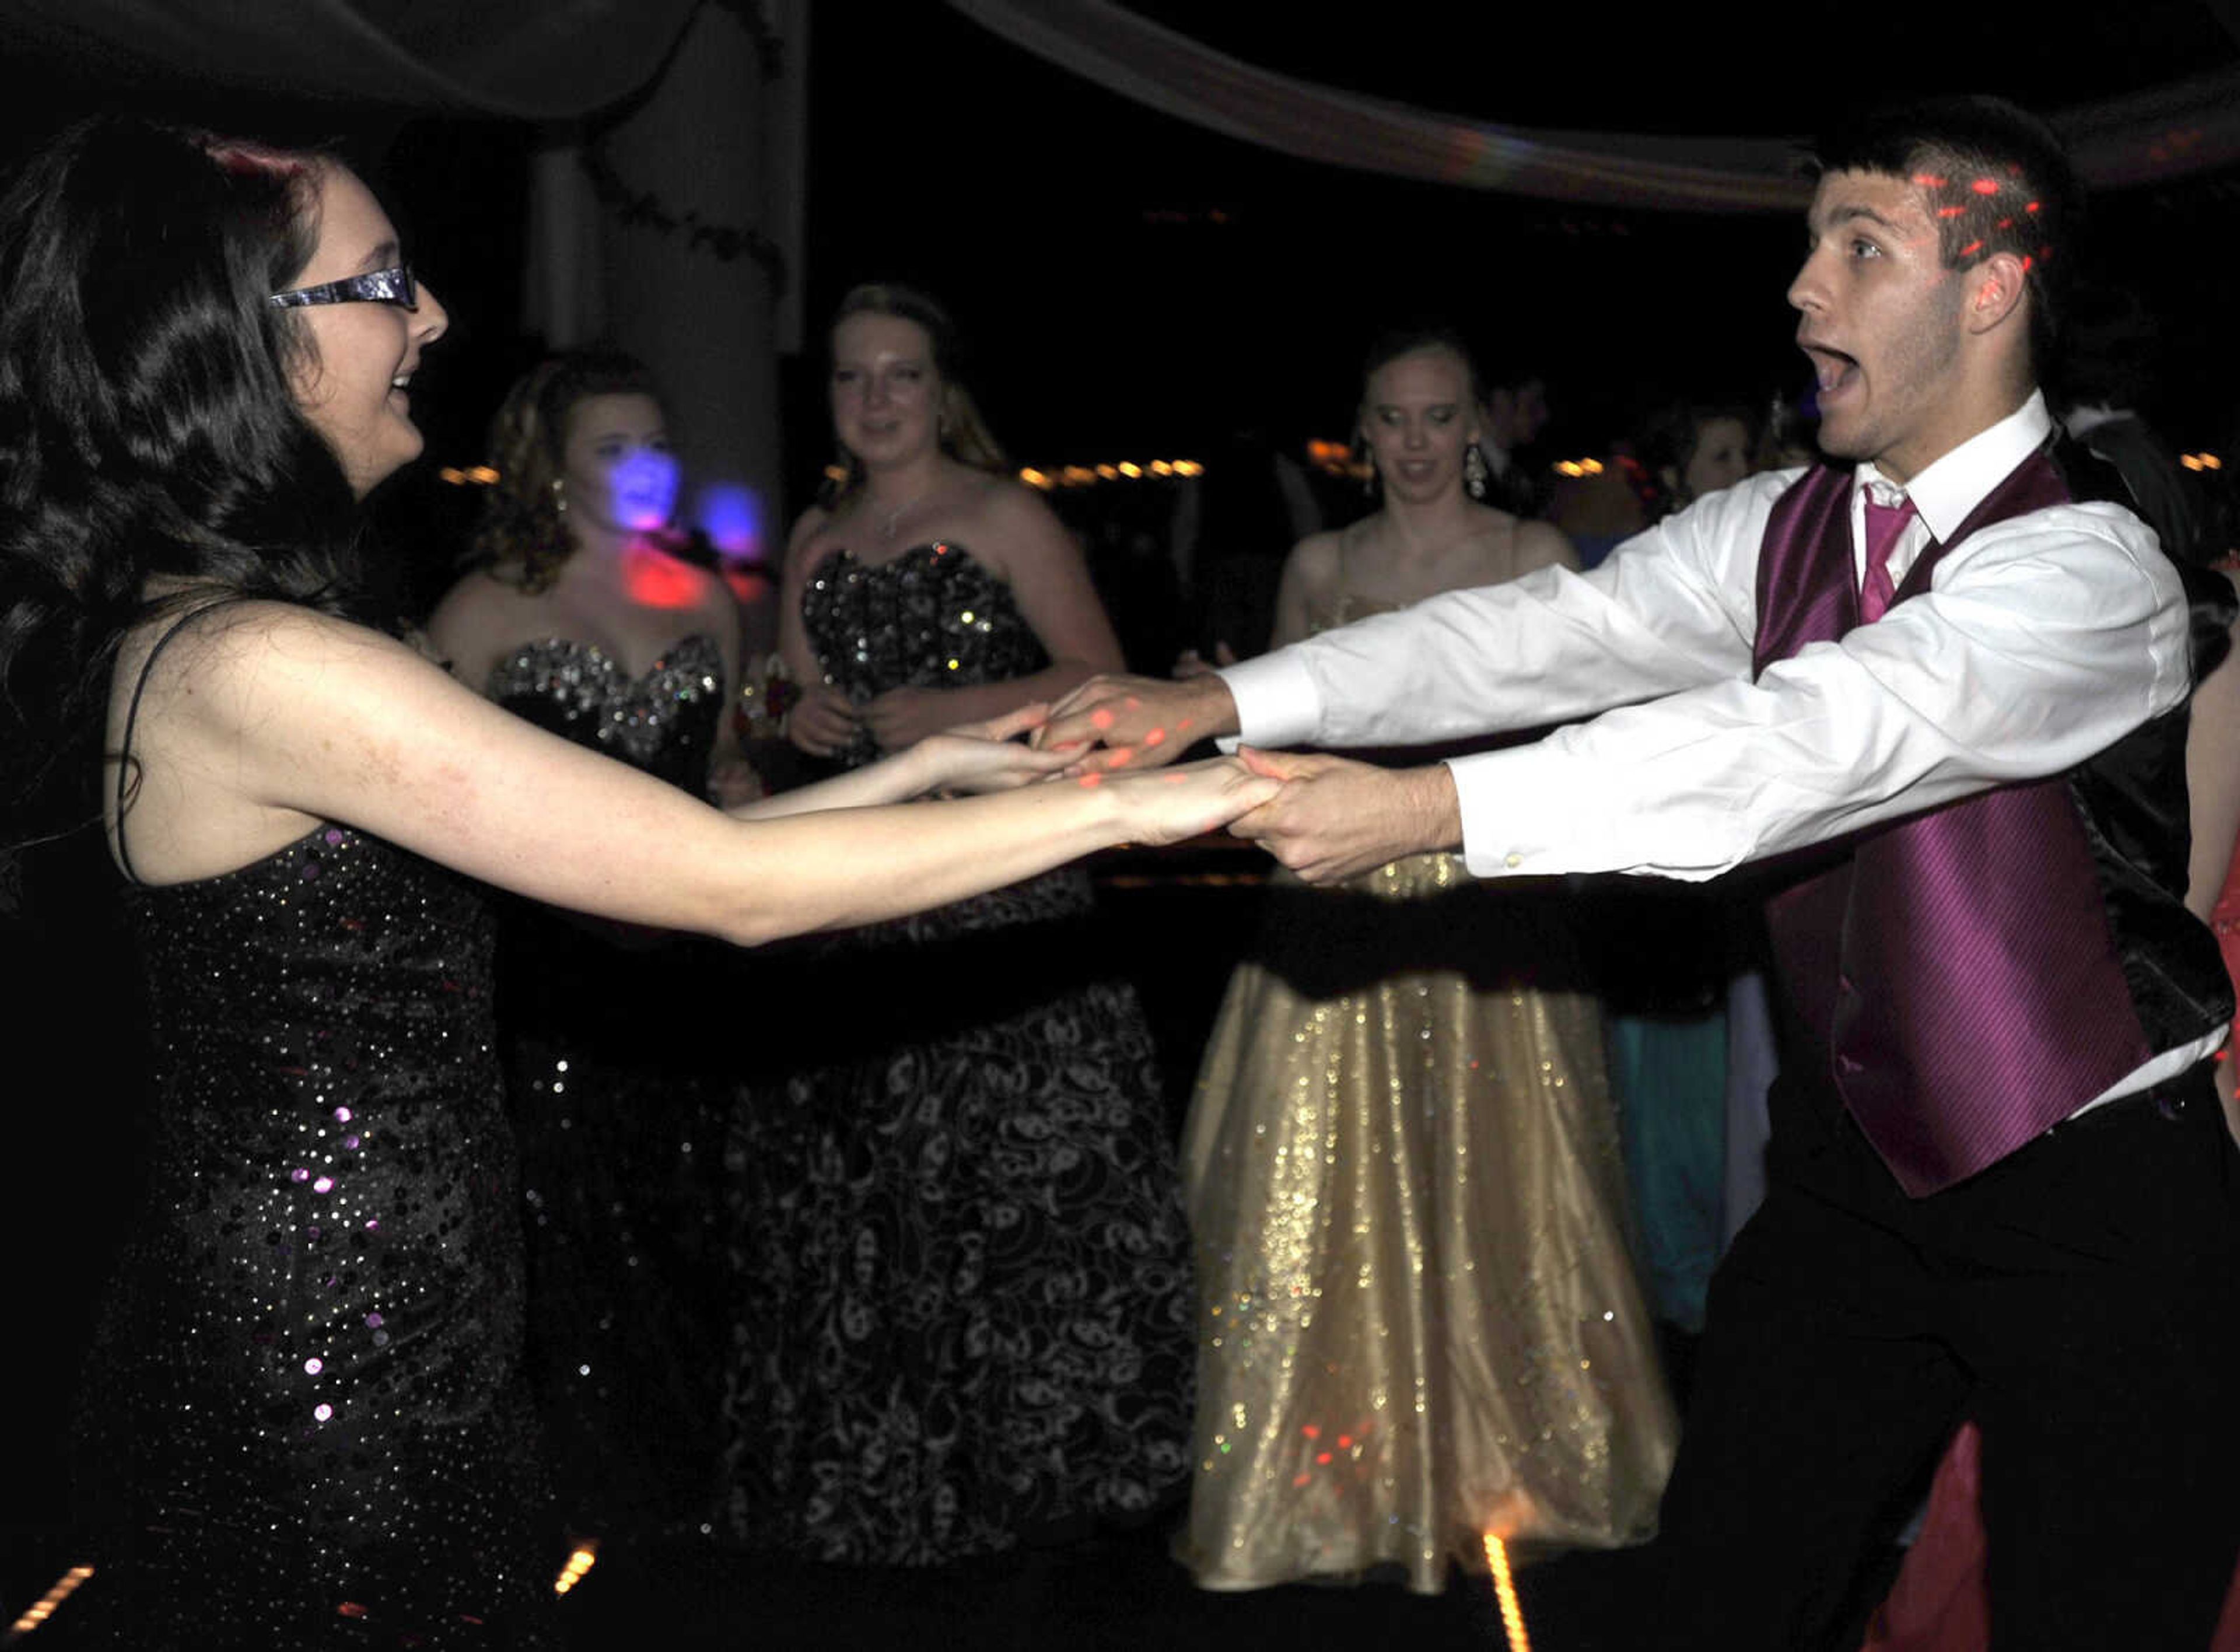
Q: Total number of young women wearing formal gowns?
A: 4